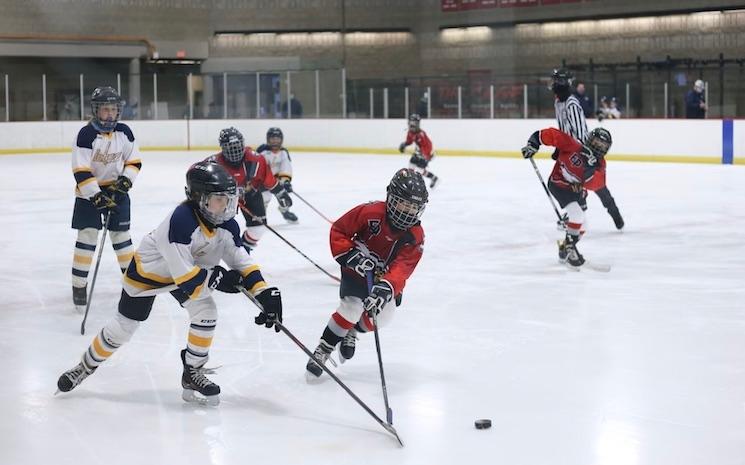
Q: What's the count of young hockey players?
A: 7